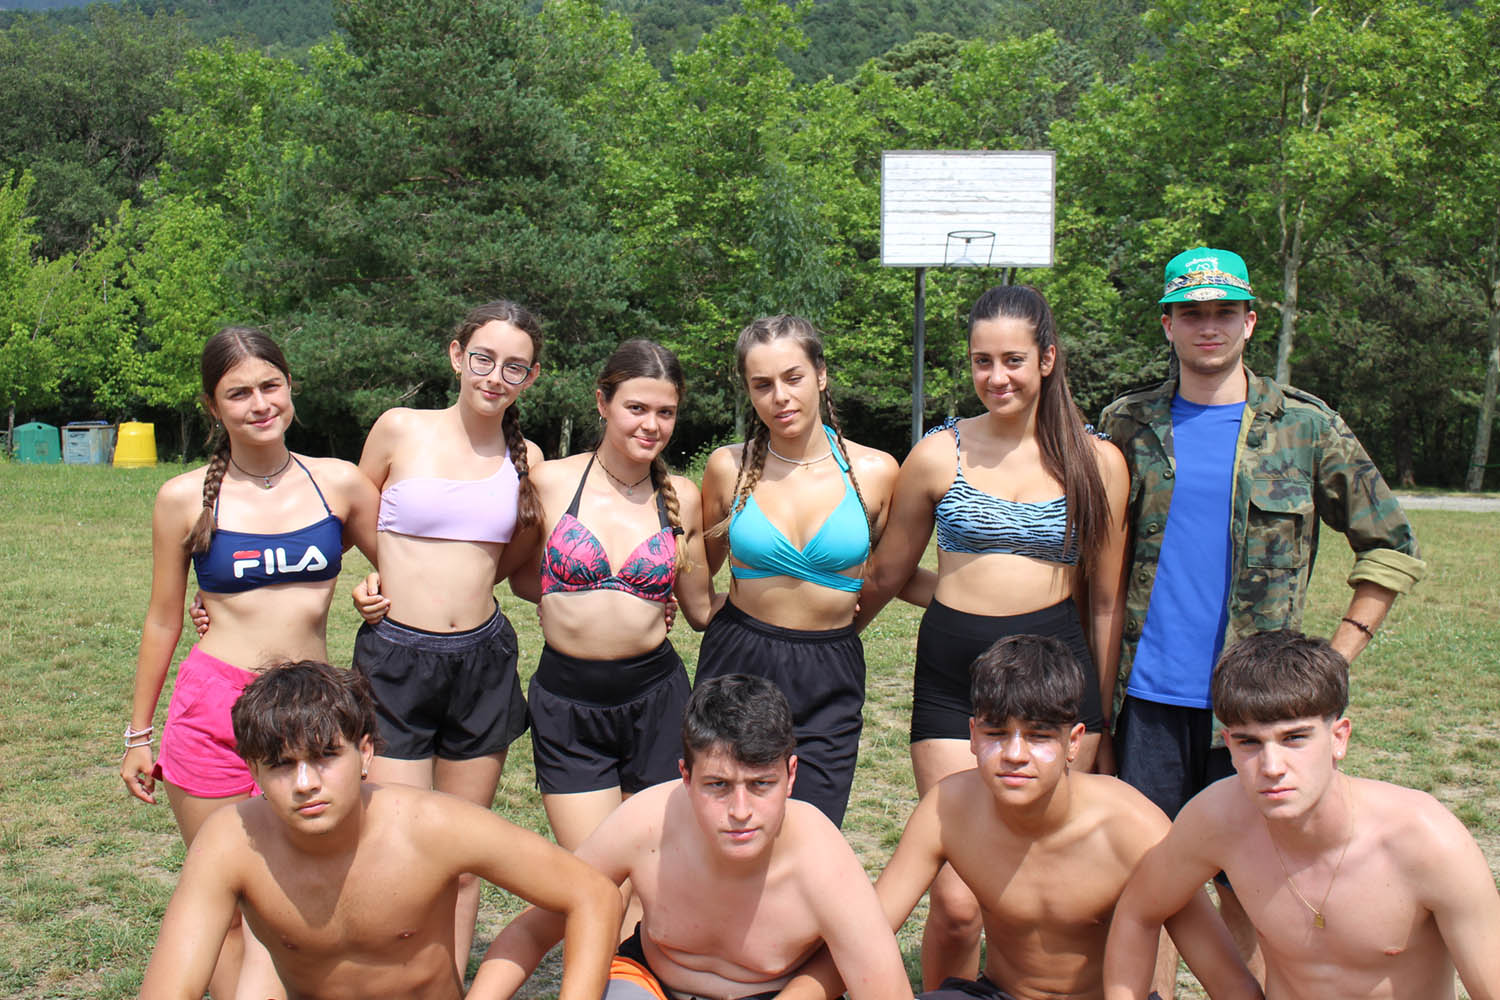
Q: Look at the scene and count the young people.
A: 10